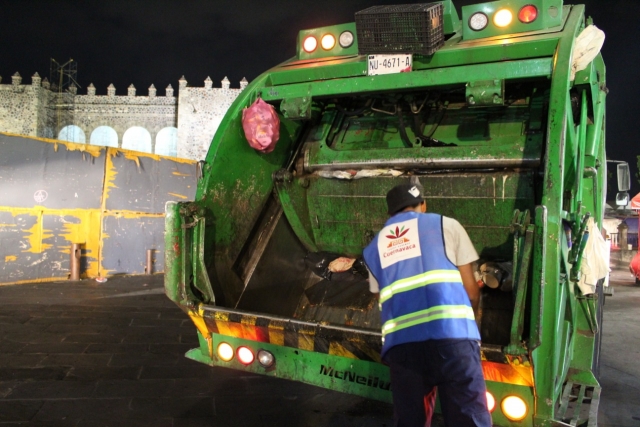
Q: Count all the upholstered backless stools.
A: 0